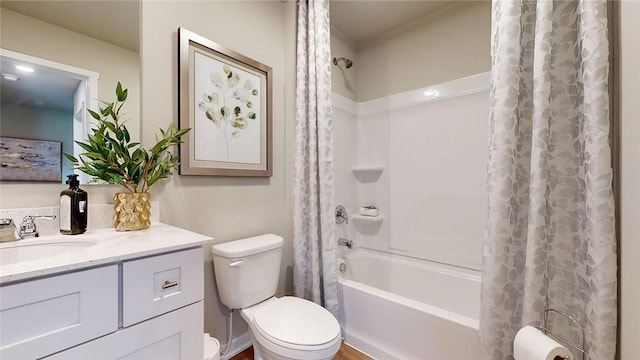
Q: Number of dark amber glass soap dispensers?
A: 1